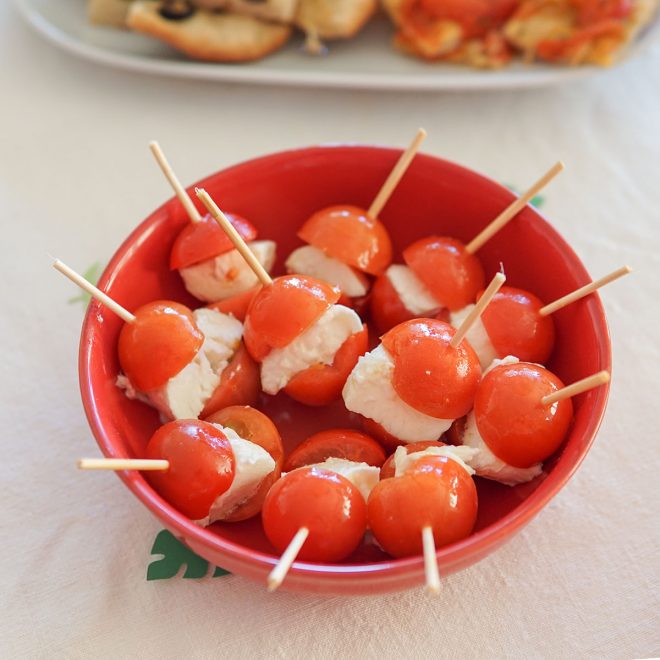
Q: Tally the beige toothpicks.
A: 11